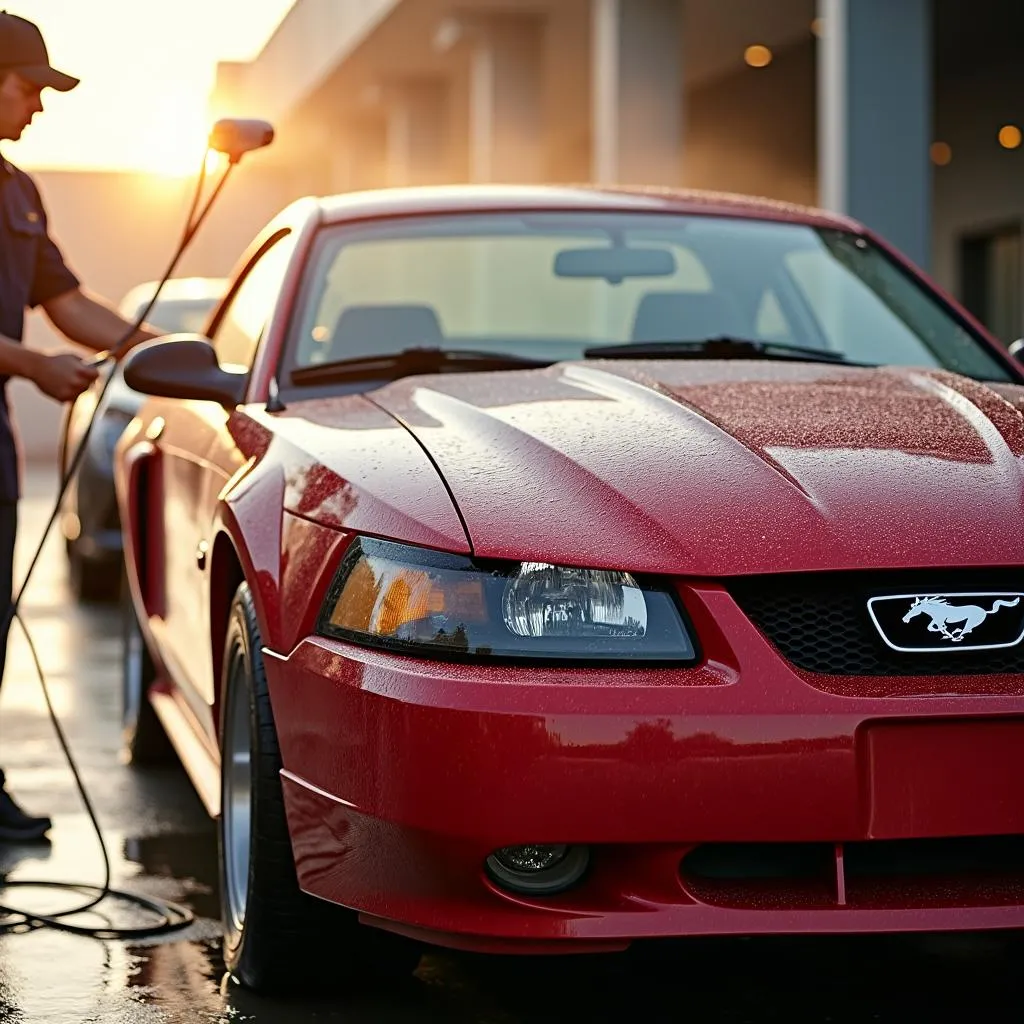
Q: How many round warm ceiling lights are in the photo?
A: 3